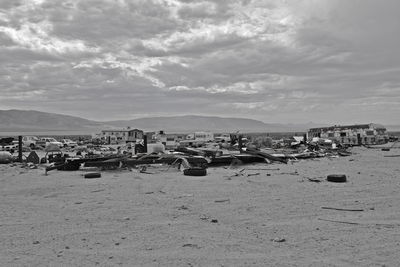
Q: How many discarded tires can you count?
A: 3